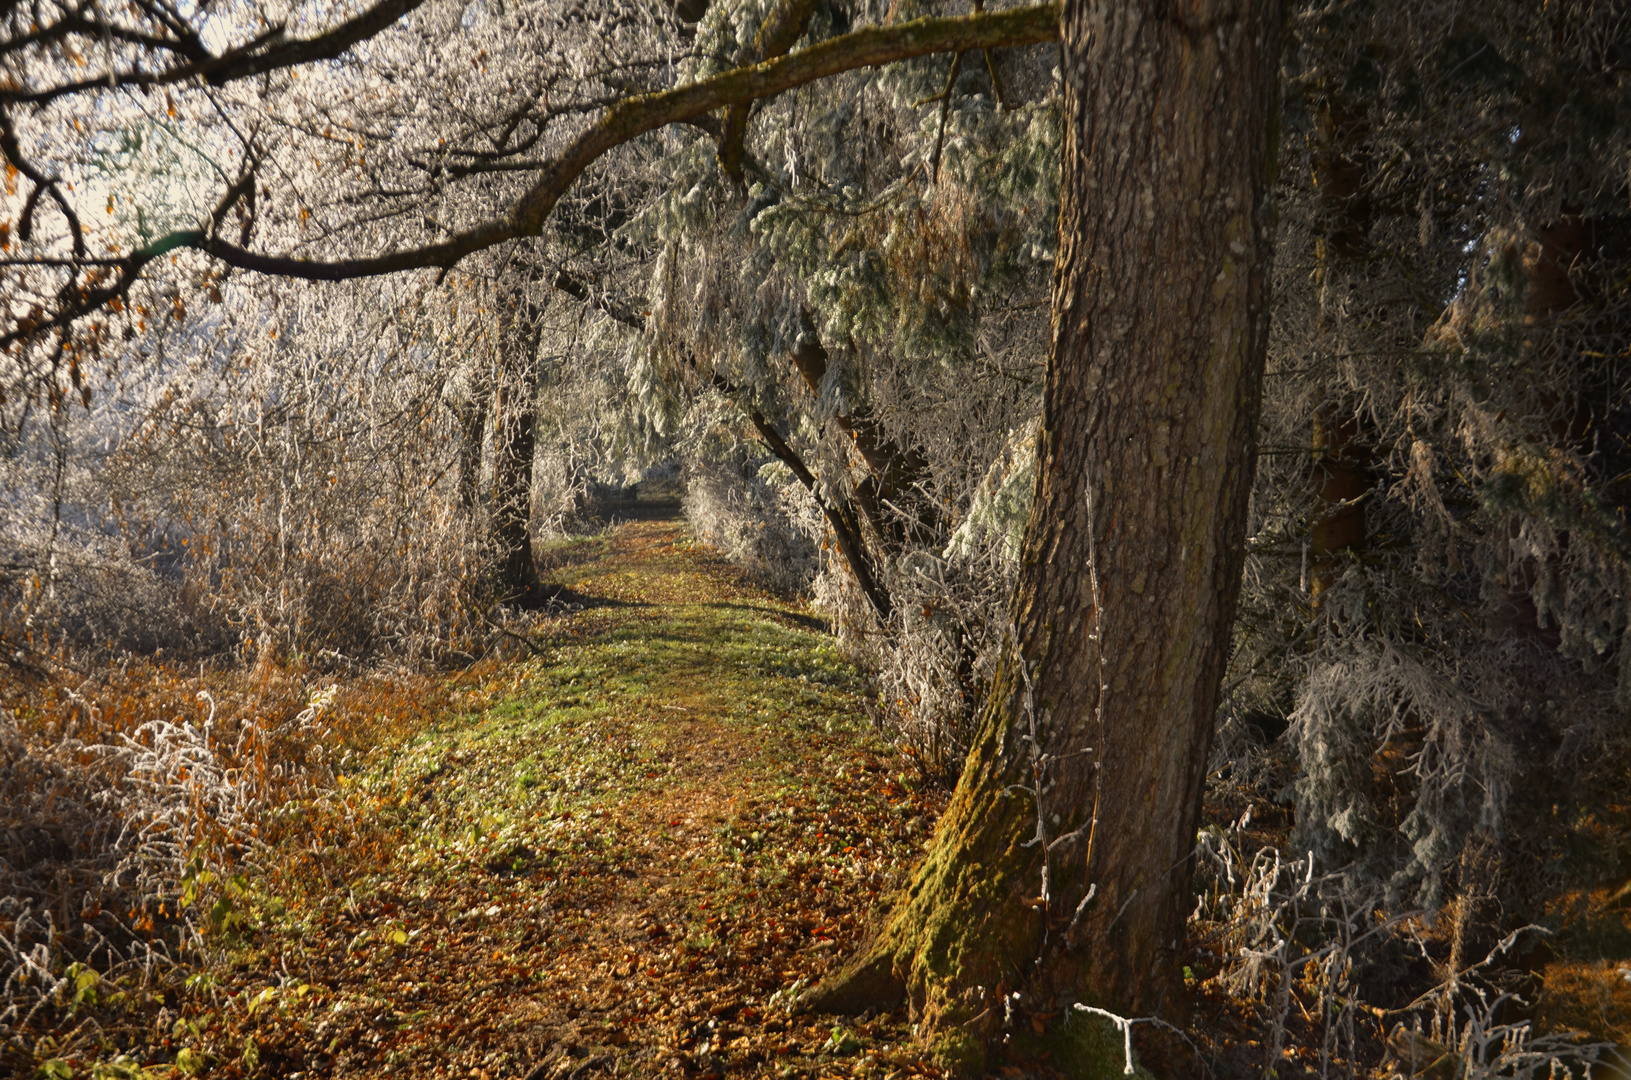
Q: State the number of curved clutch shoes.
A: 0